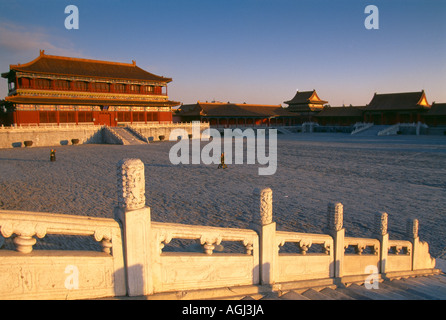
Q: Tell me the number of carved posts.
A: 5